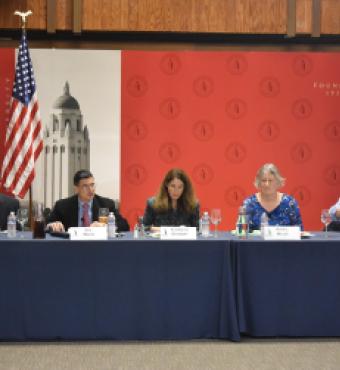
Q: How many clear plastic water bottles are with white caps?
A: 4